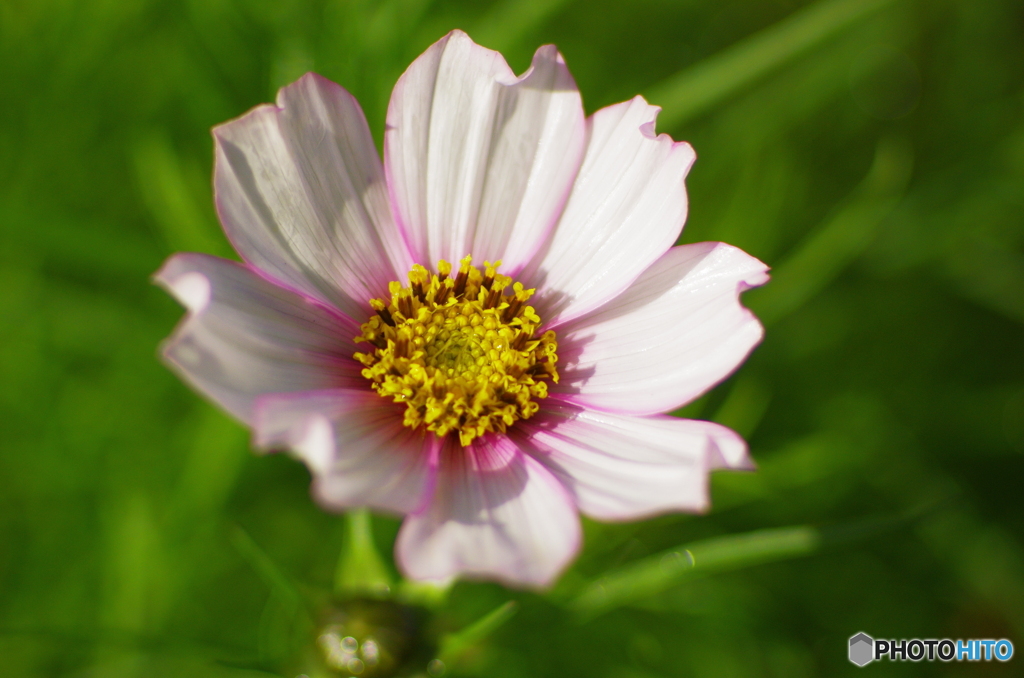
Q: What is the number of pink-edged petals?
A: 8